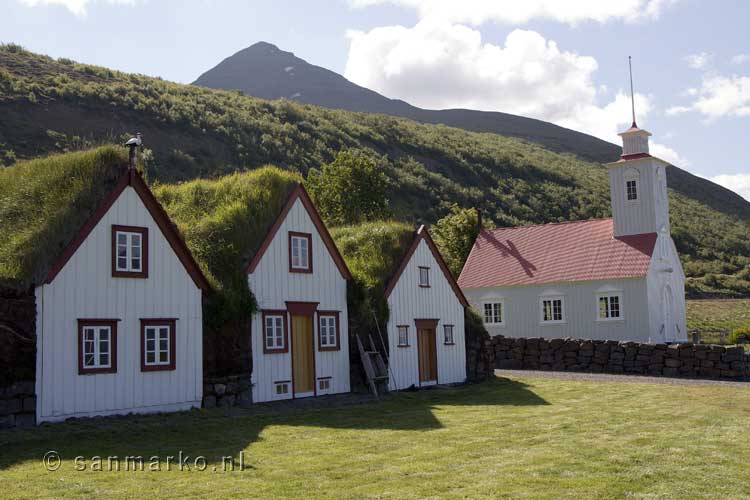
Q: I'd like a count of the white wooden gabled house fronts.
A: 3